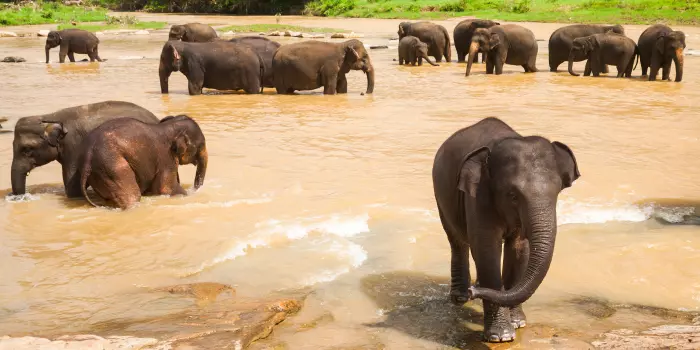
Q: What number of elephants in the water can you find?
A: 15